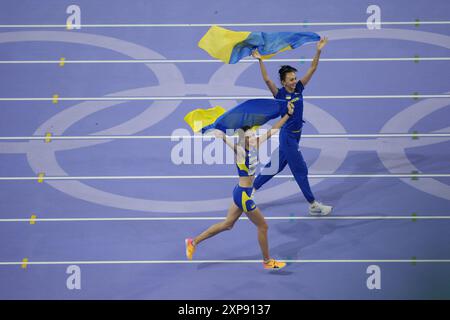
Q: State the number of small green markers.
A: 7